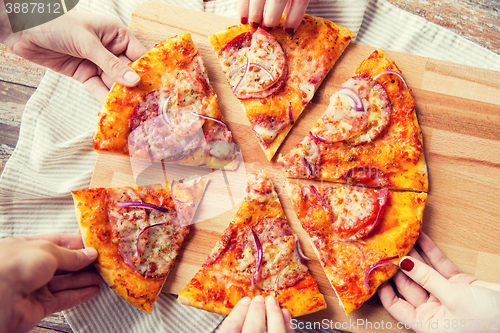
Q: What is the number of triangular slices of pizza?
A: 6